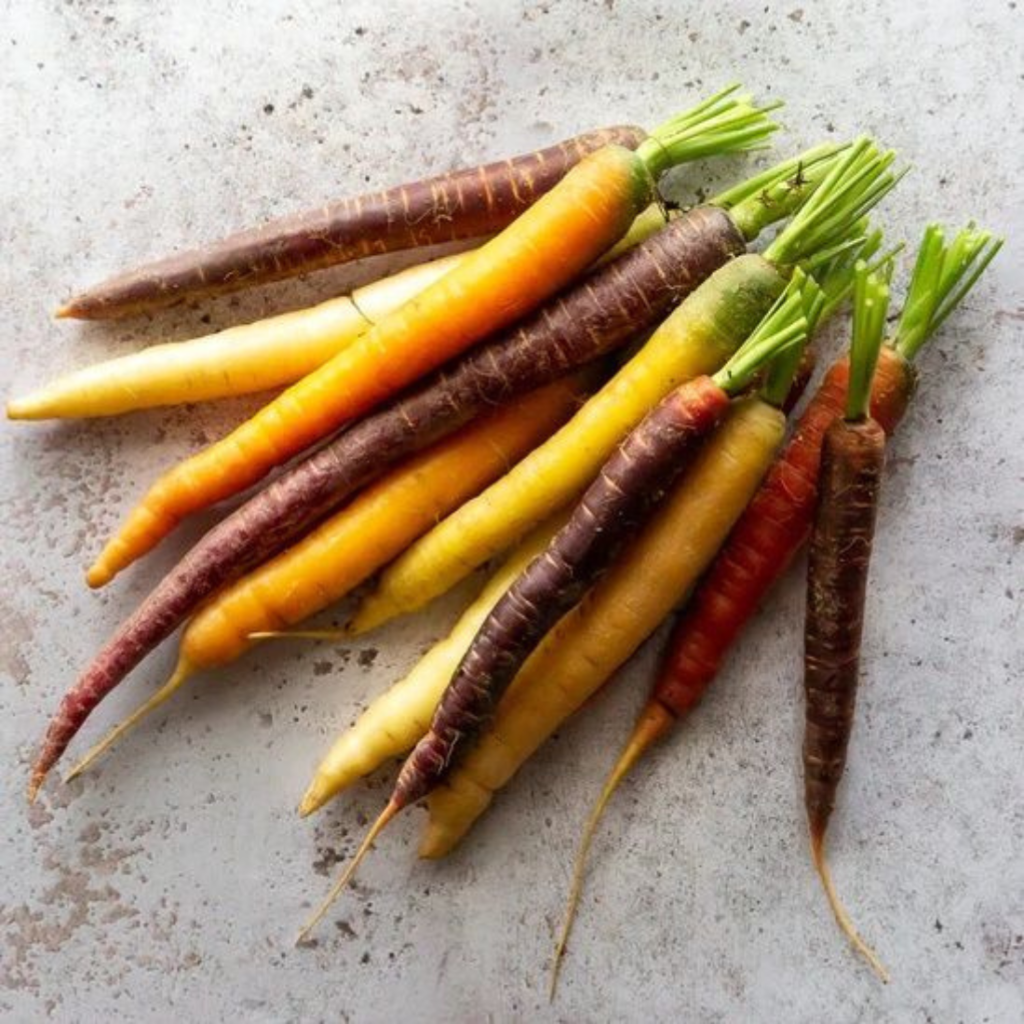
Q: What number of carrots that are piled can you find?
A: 11